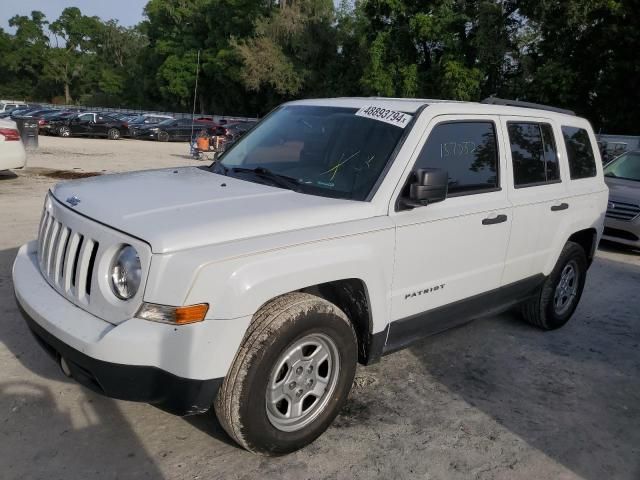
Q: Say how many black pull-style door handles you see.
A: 2